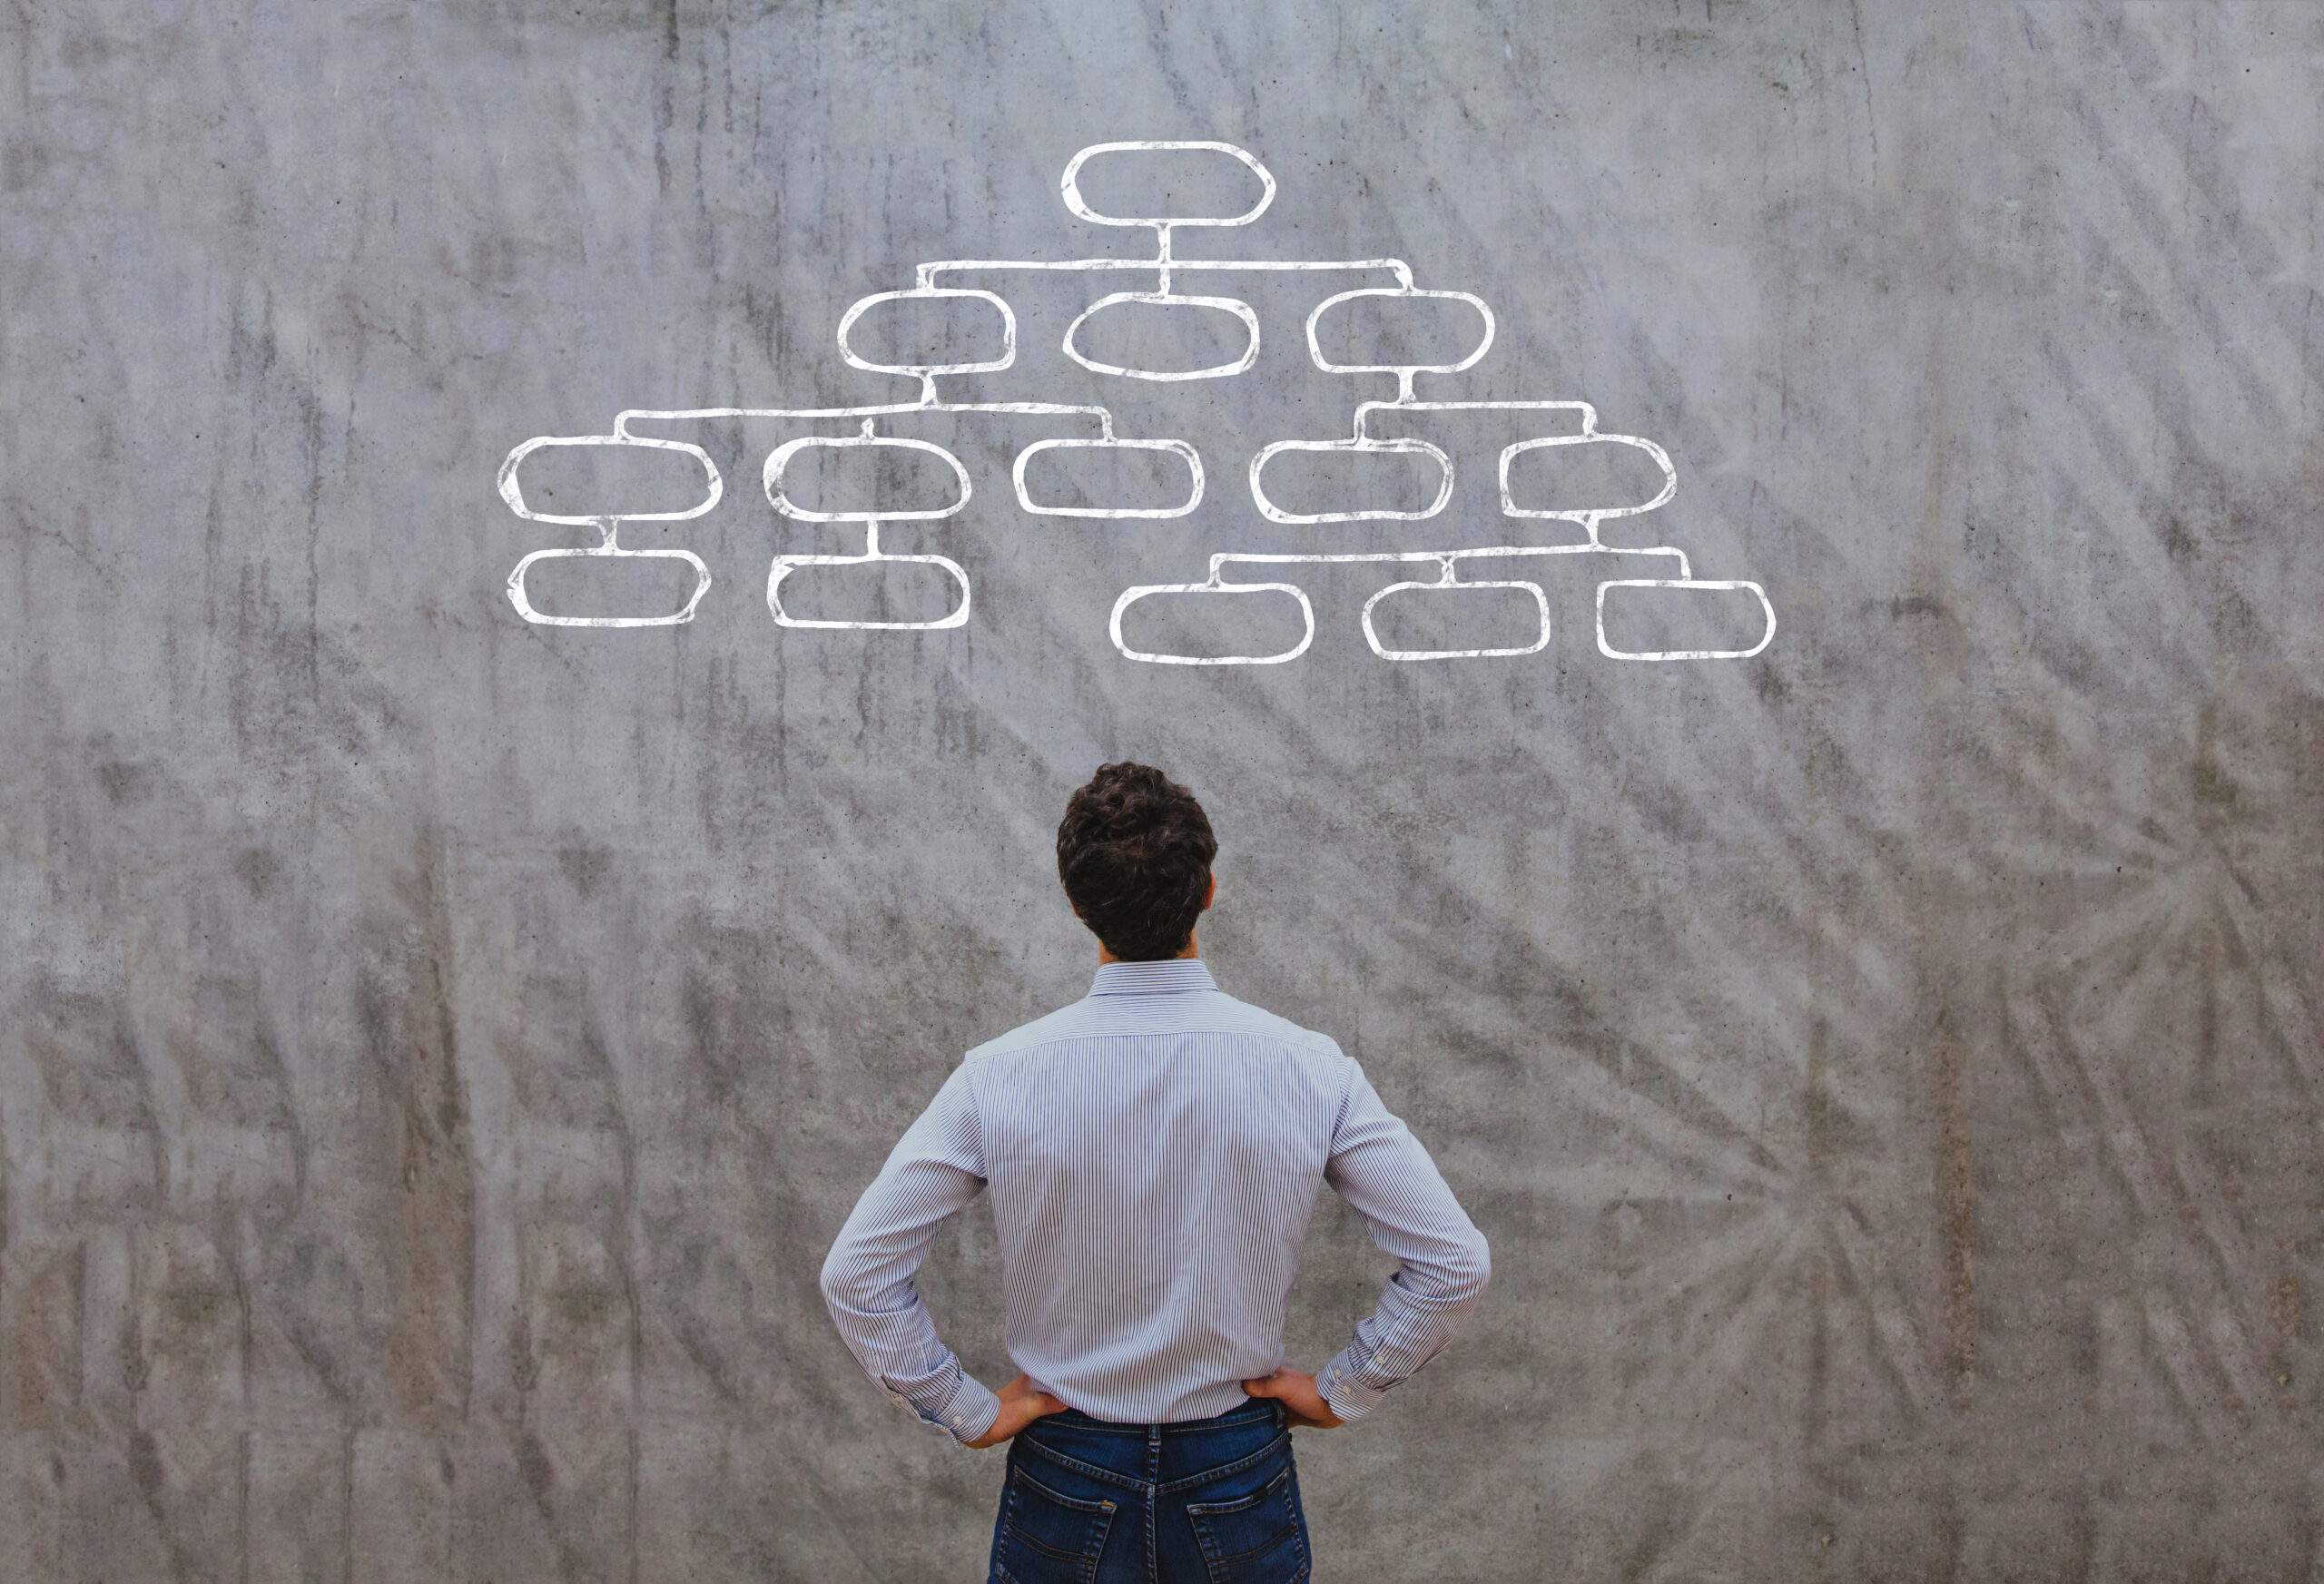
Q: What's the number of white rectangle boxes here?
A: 14